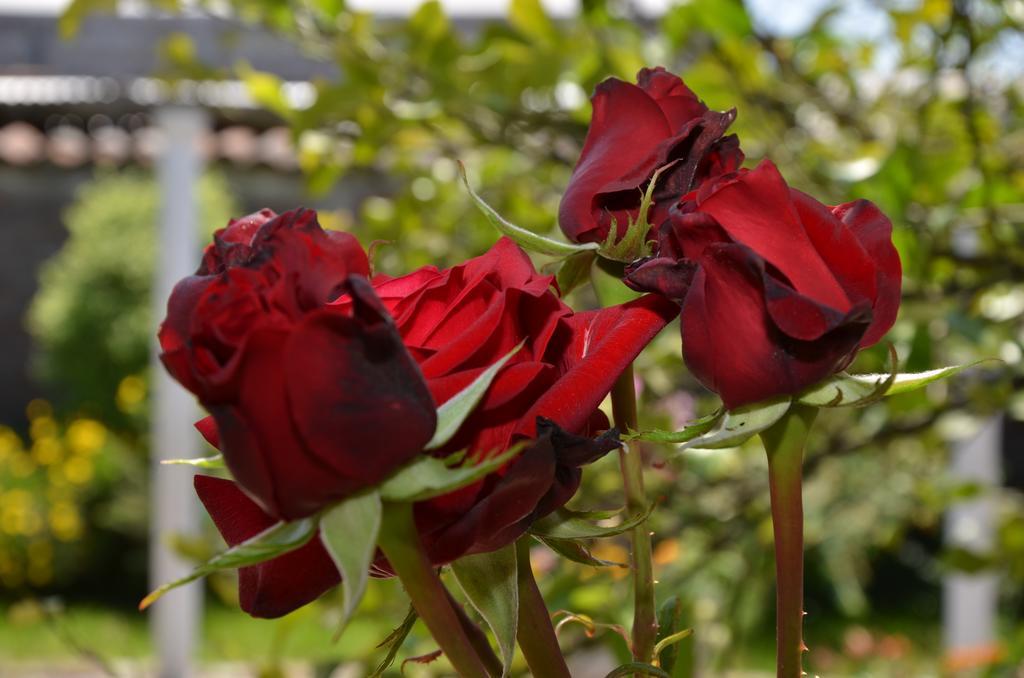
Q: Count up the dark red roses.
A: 4